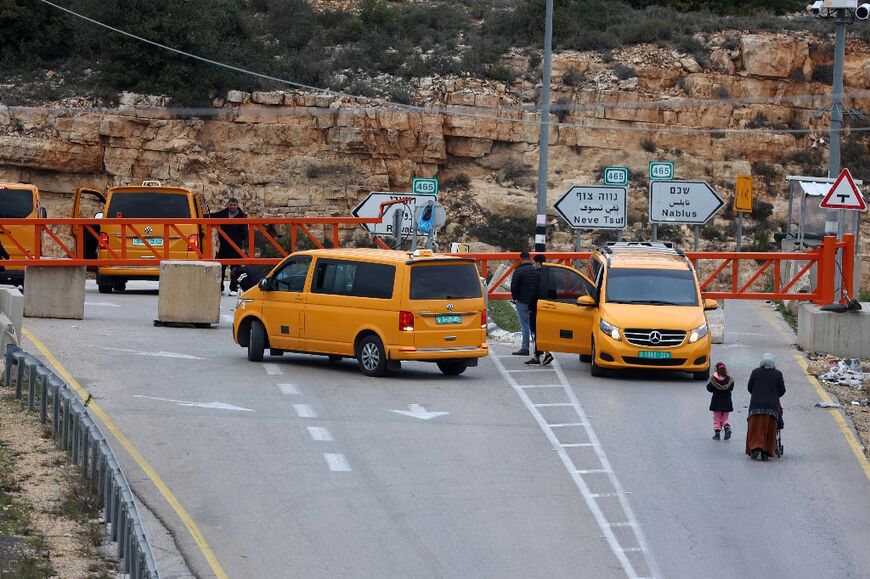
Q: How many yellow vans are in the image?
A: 4